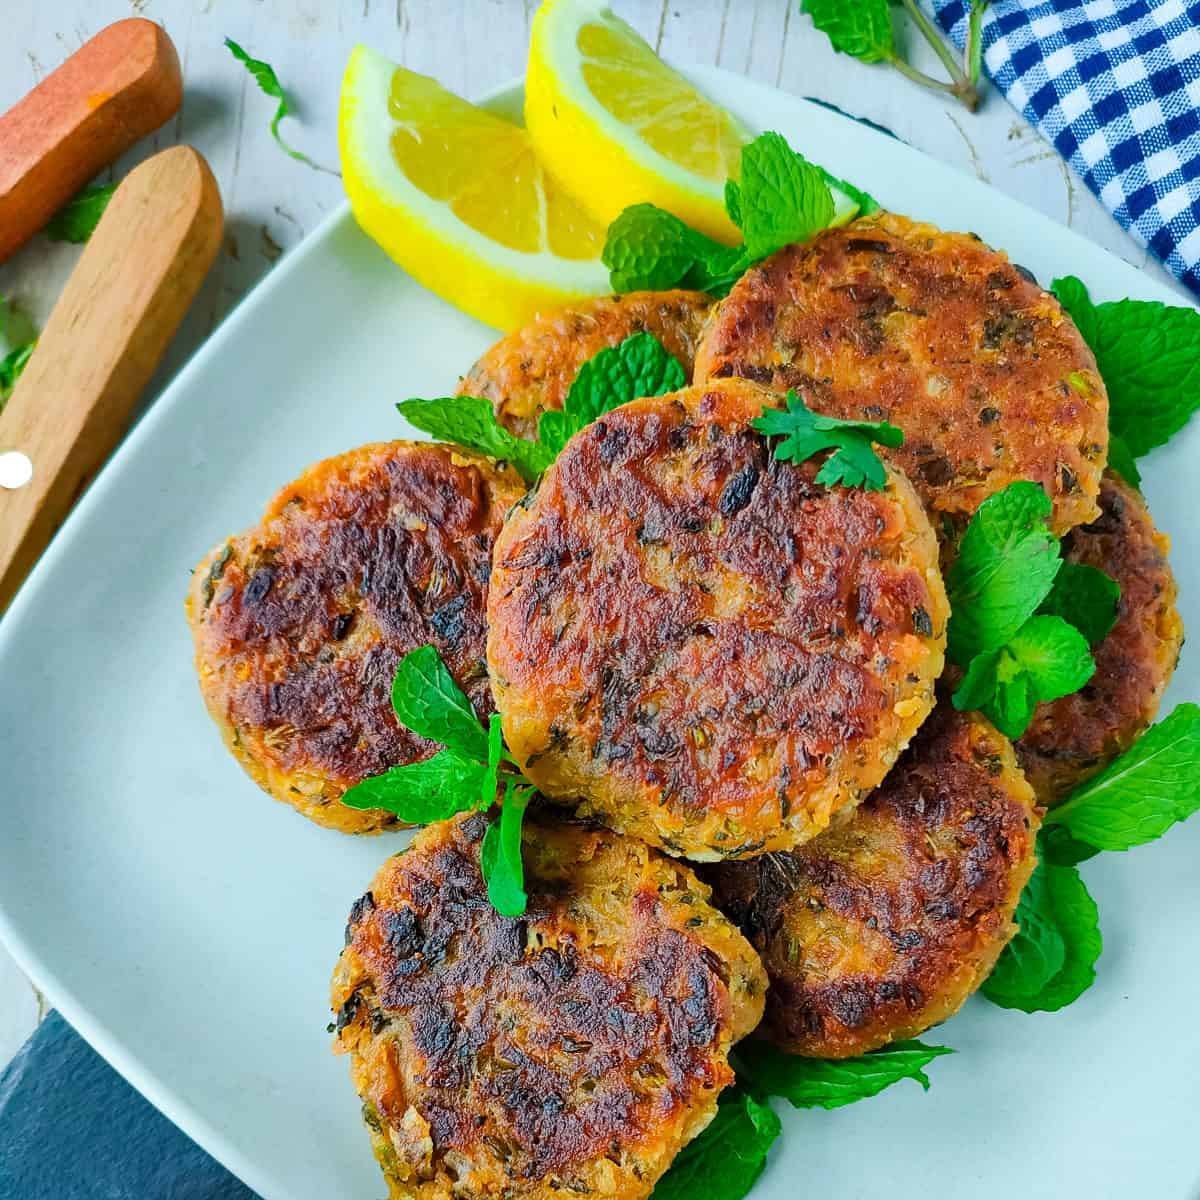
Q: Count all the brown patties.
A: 7